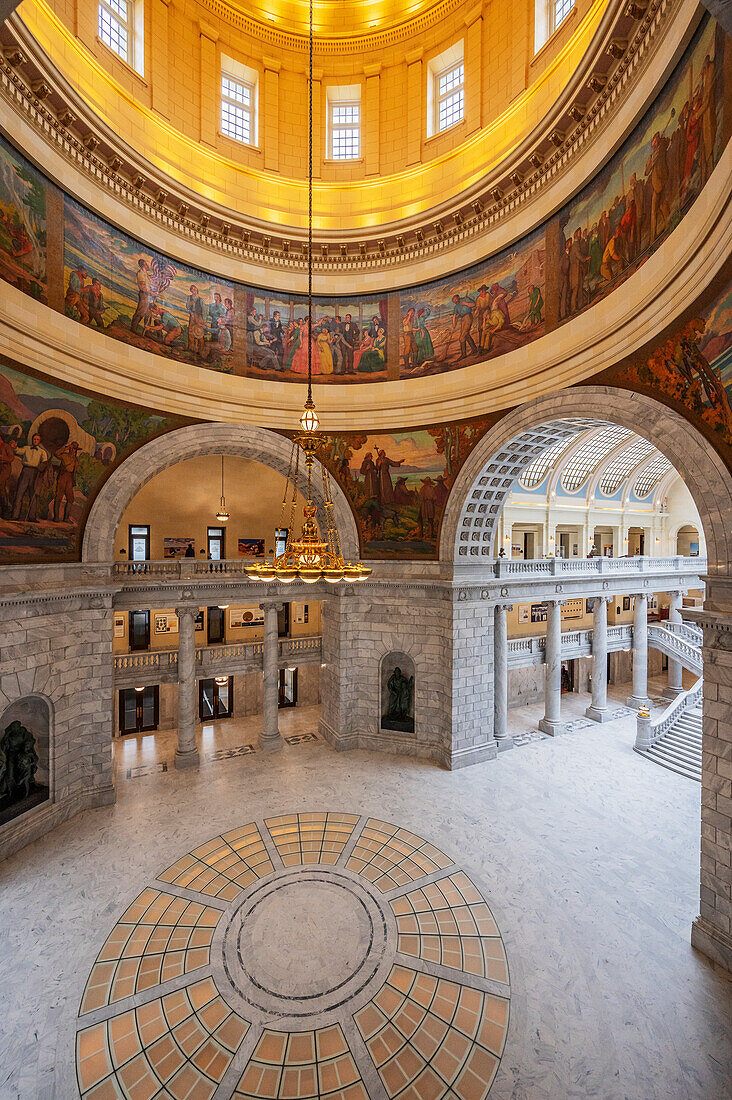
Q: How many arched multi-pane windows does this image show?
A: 4